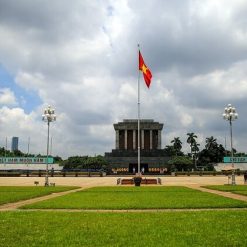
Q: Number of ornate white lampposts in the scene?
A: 2